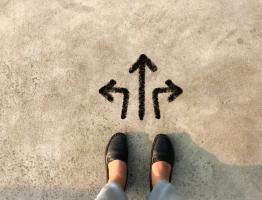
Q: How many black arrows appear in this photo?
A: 3